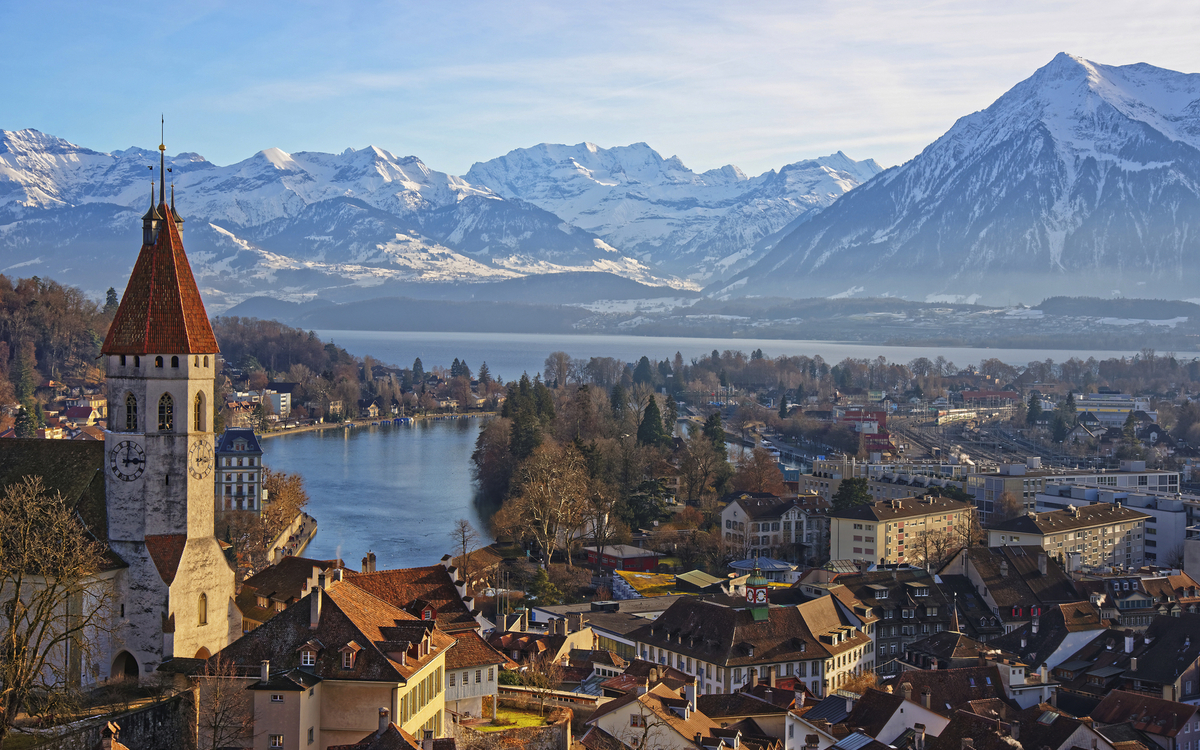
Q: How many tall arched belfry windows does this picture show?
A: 3